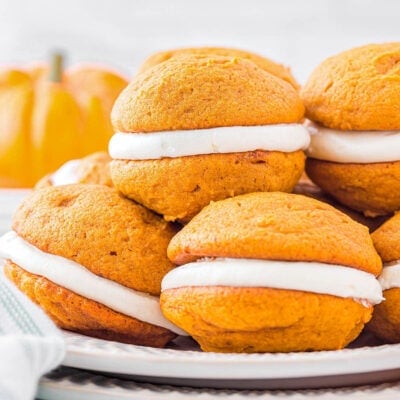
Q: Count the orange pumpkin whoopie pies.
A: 7